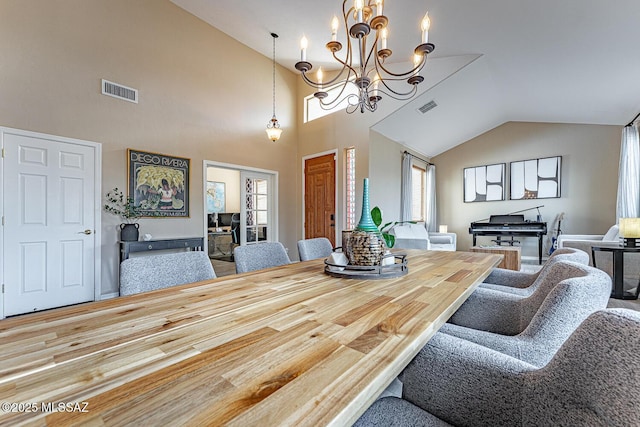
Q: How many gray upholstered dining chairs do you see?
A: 6